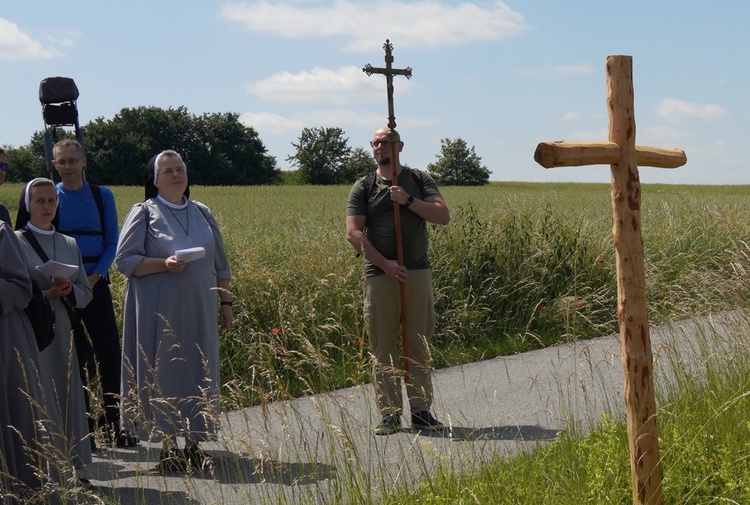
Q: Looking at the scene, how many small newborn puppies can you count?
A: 0